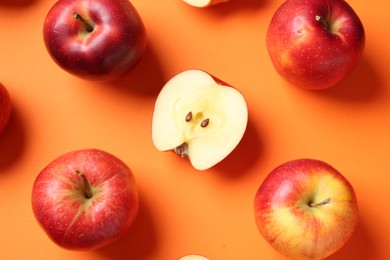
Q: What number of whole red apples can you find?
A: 4